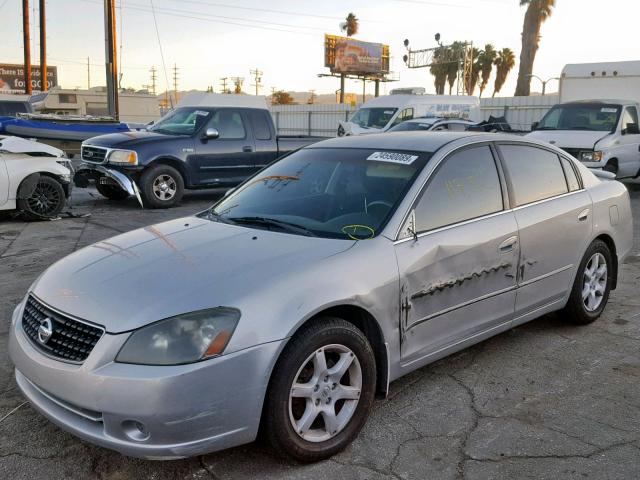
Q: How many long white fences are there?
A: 1